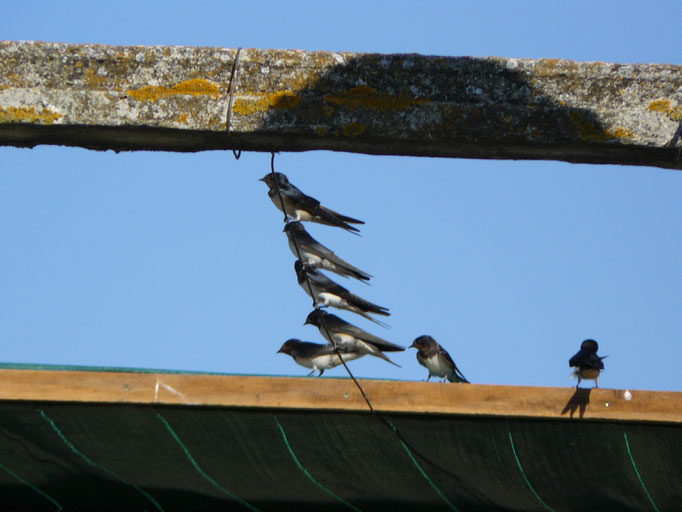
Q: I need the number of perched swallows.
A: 7